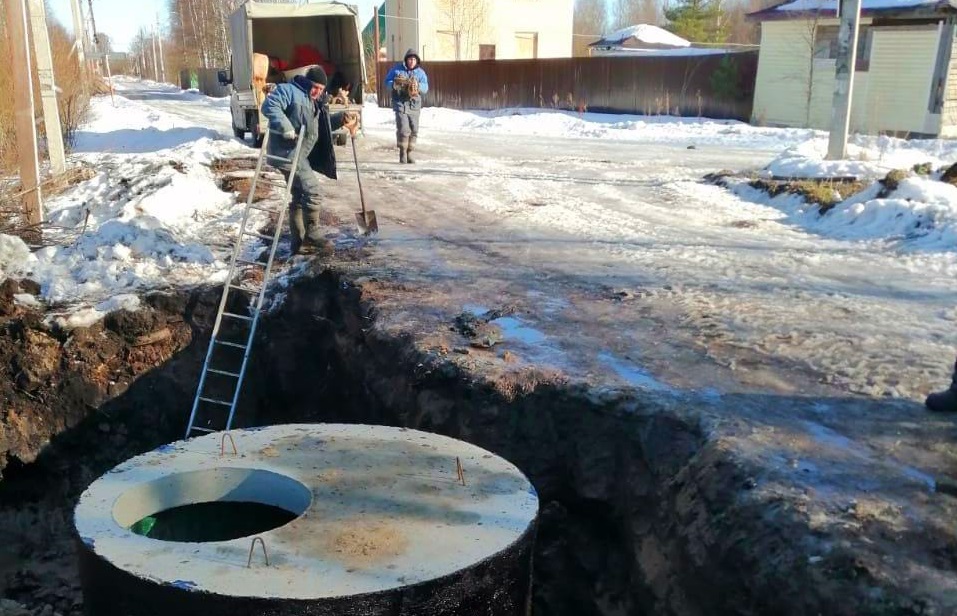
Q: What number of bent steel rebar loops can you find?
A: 3